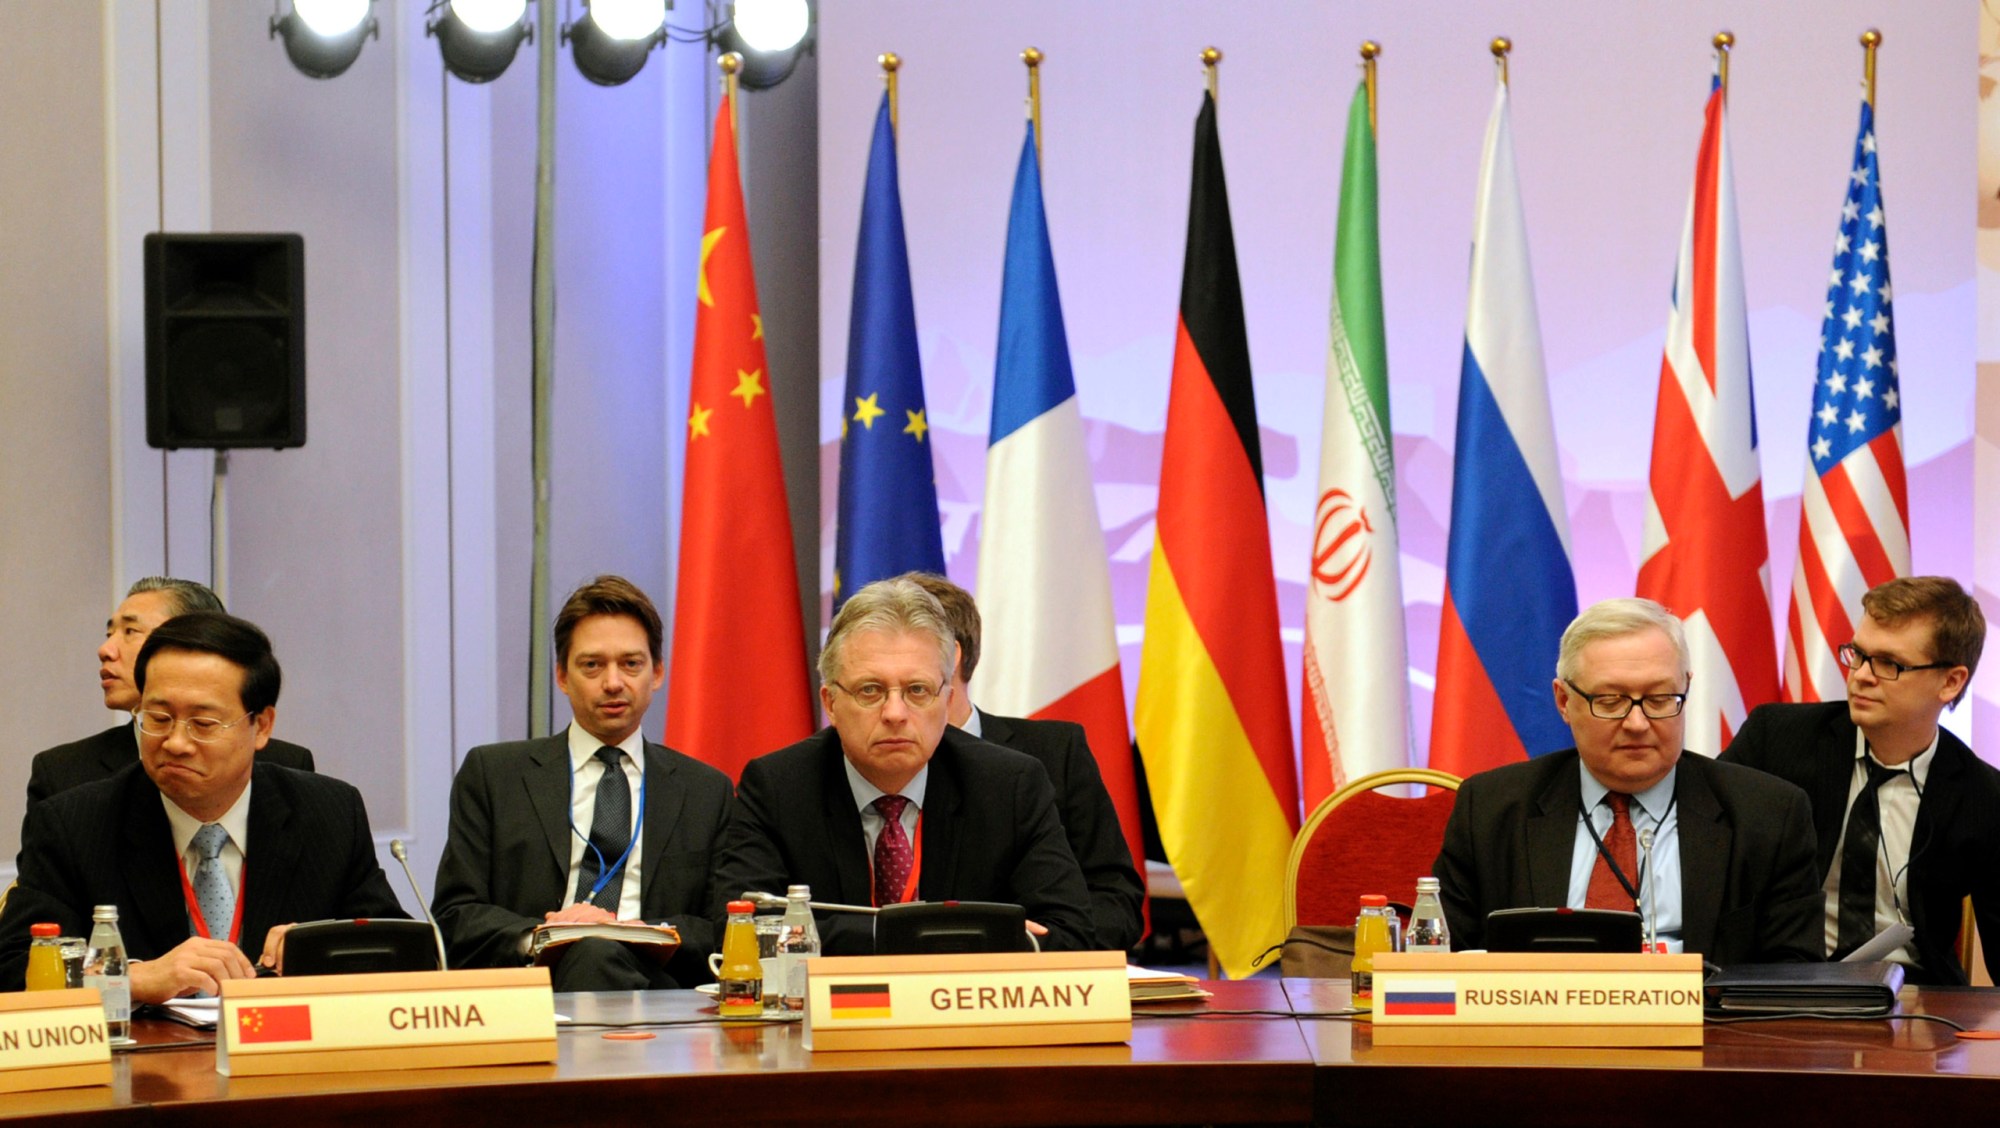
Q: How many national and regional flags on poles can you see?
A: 8